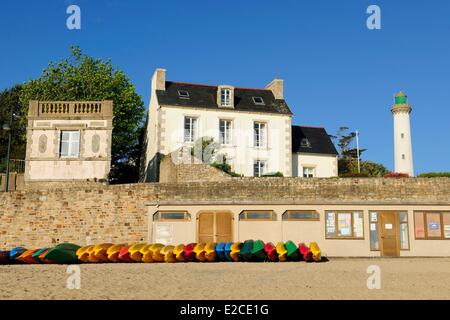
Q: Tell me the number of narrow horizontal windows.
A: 3